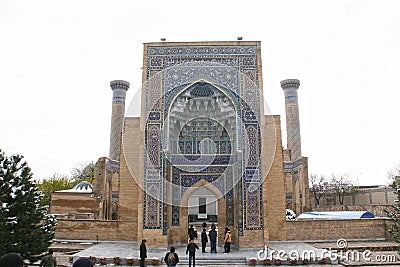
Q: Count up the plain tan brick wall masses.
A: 2